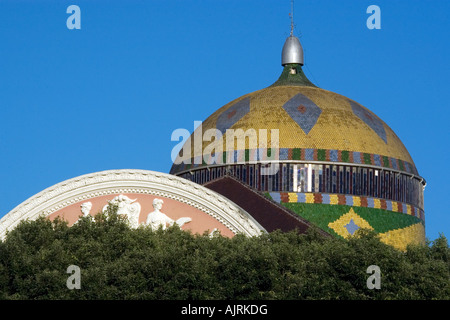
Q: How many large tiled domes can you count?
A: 1